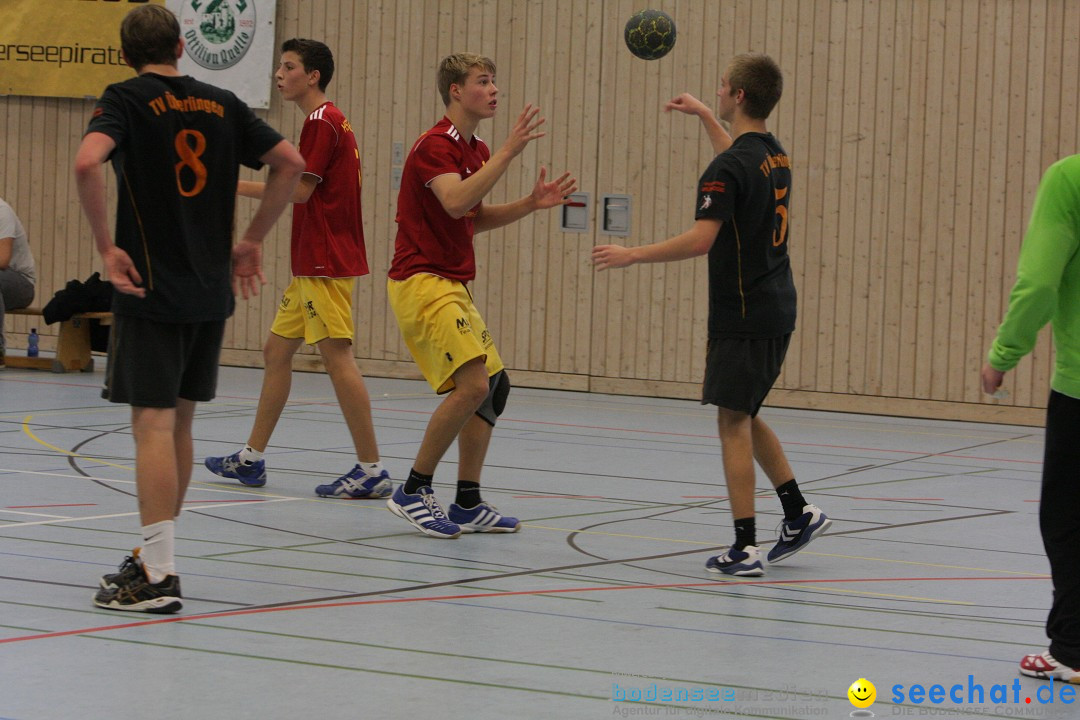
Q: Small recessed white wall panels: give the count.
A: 2